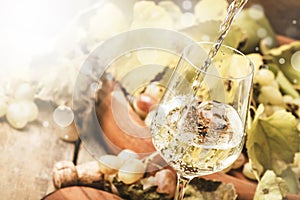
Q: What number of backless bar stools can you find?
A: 0